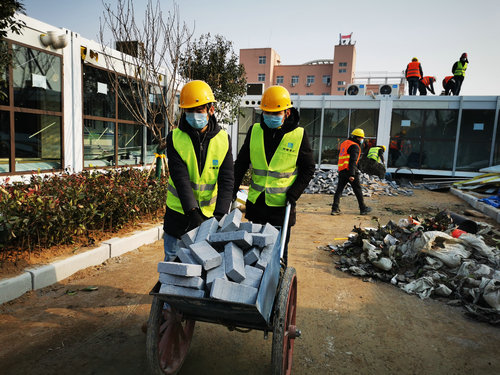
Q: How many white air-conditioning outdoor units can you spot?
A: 2